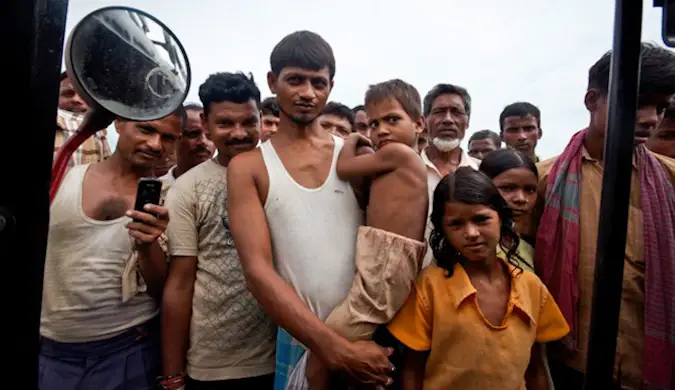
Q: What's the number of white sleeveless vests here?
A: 2